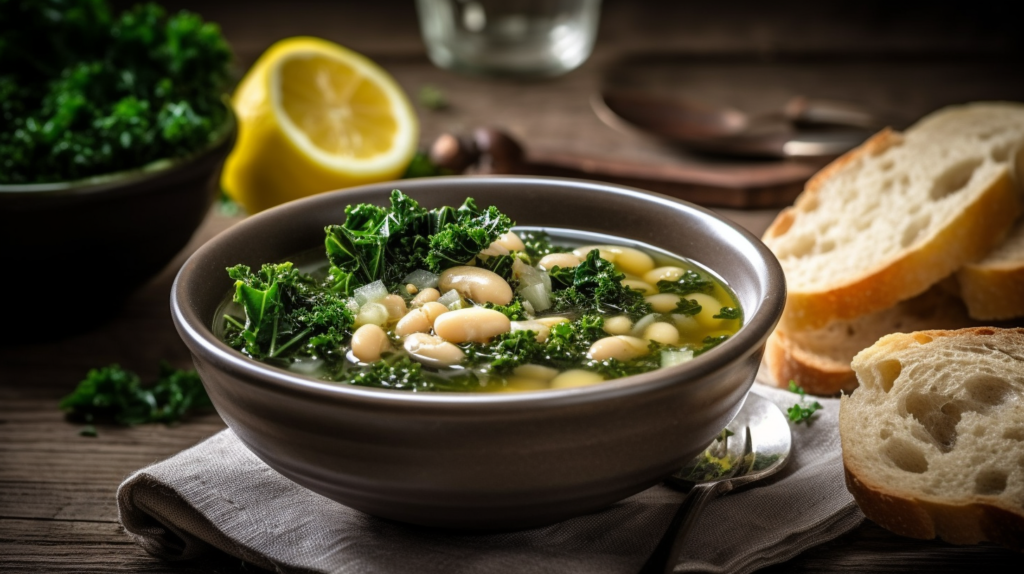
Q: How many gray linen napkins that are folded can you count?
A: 1